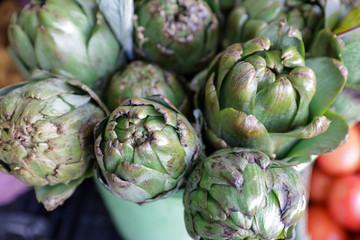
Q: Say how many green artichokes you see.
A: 8